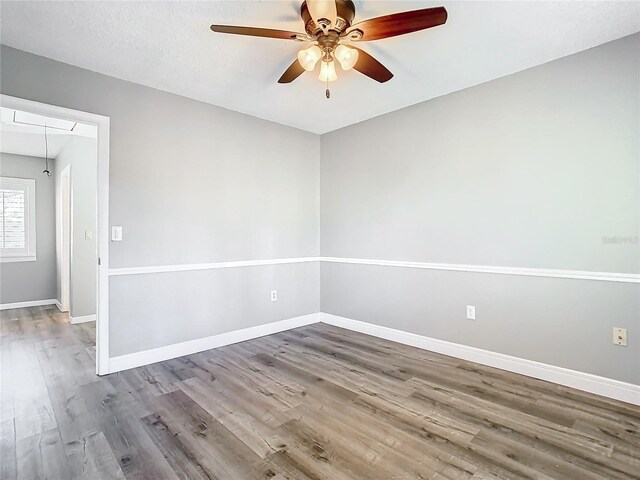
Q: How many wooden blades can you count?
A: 5